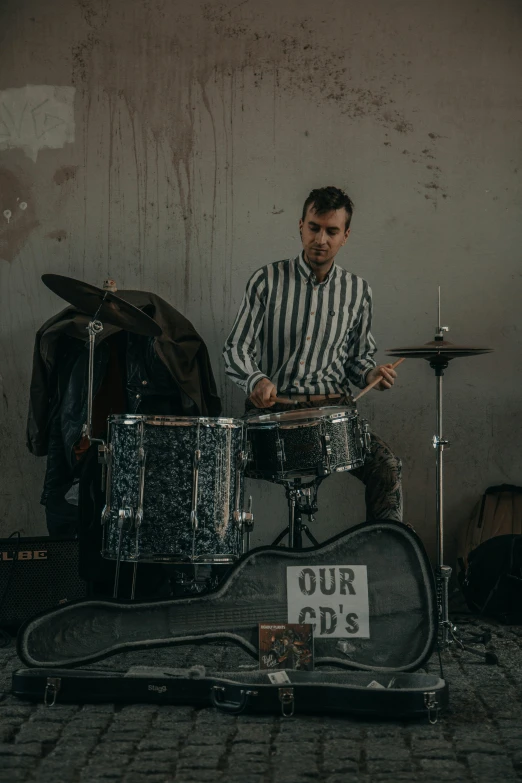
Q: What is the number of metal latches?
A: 3